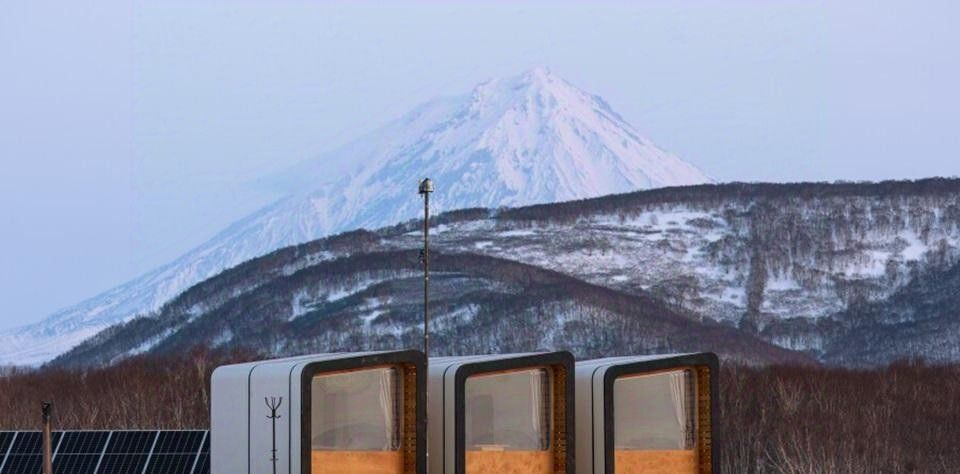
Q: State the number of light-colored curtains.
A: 3